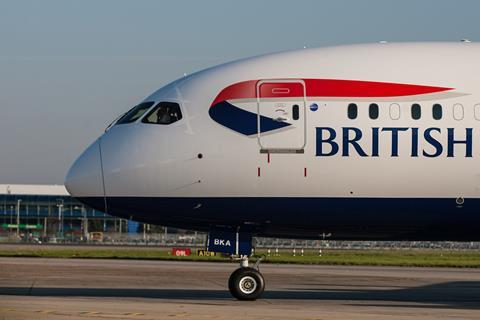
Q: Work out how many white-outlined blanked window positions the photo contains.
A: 3